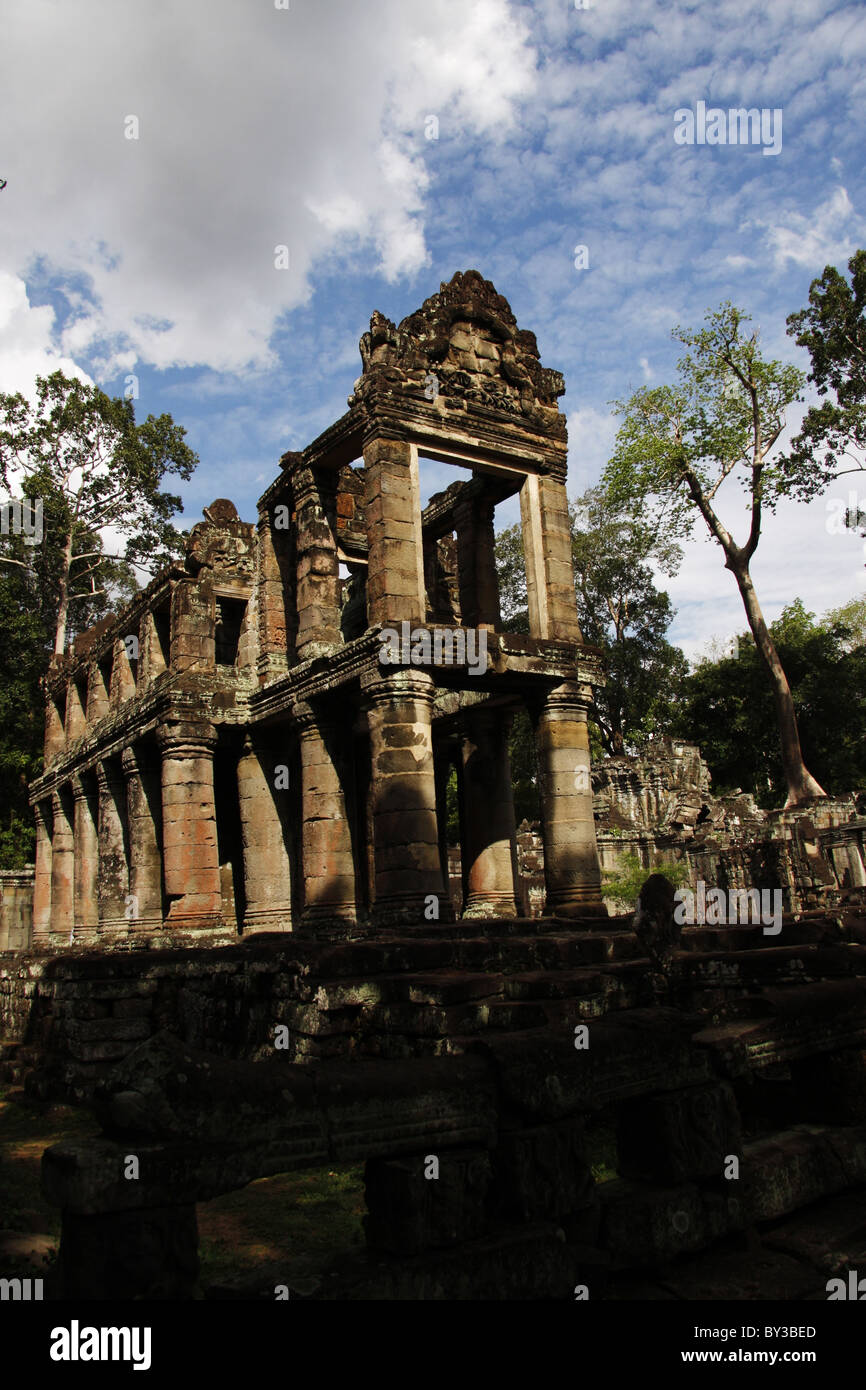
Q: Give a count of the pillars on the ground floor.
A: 11